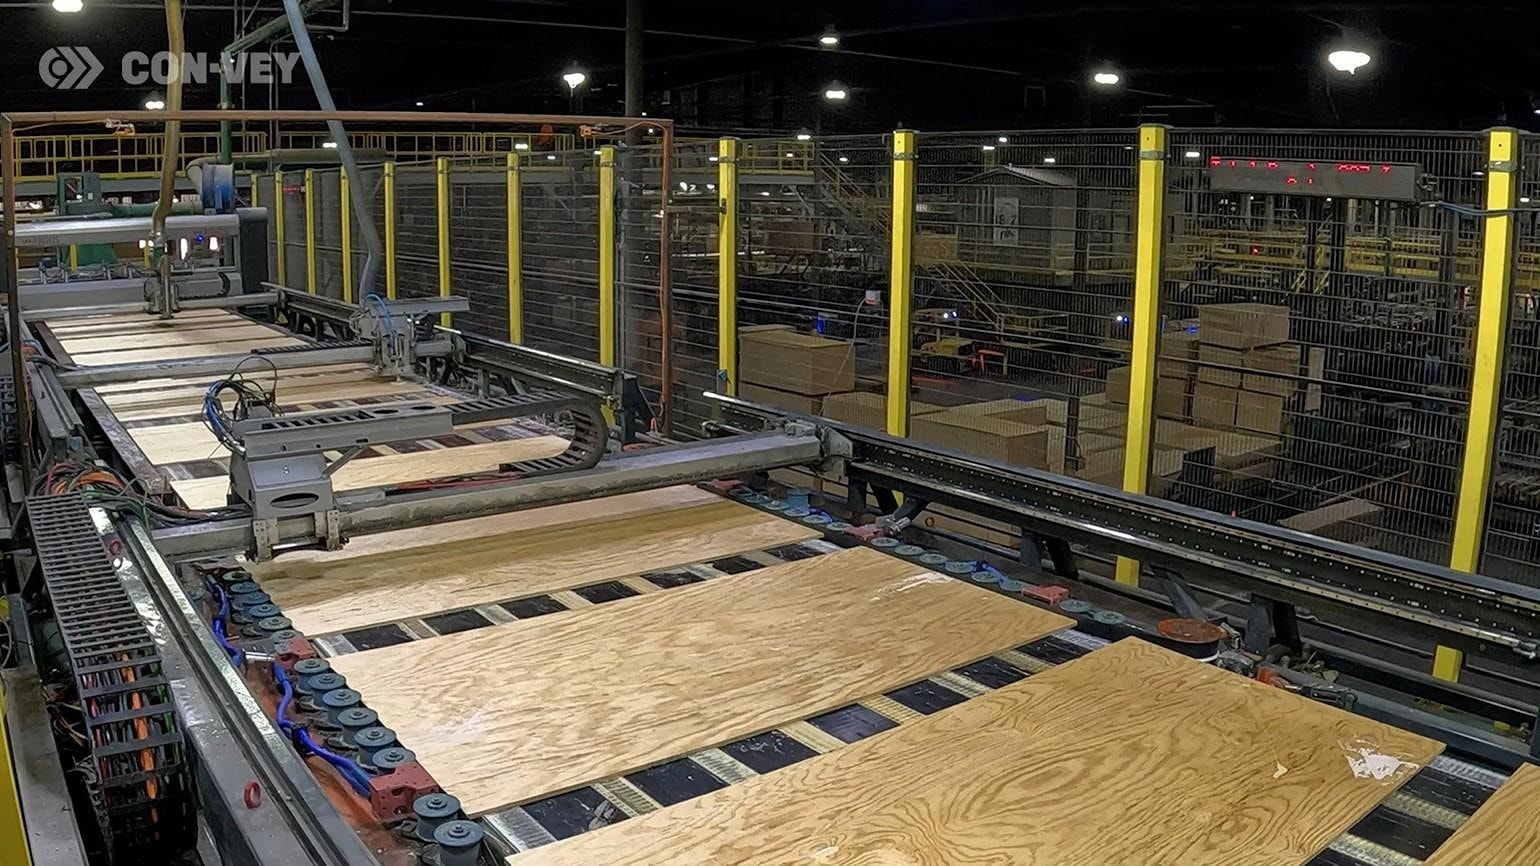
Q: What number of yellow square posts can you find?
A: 12